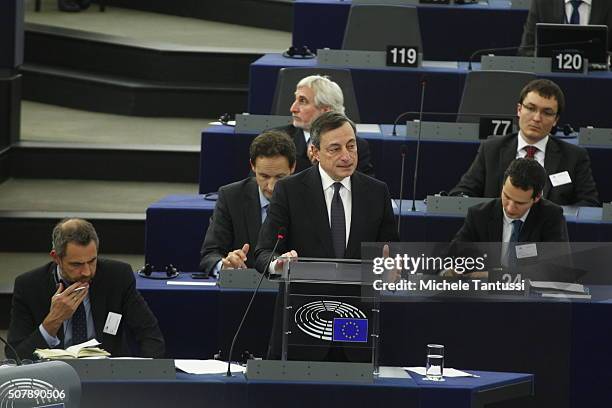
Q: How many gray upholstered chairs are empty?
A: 3